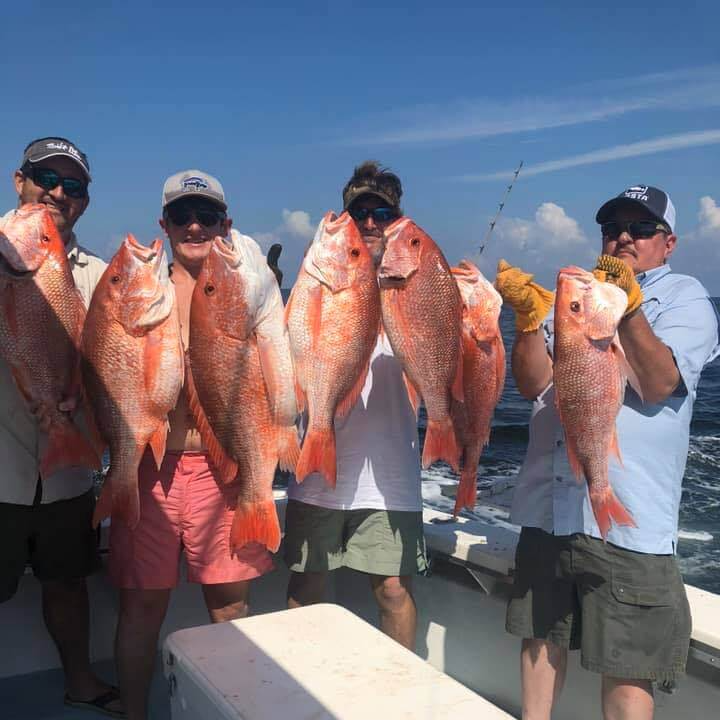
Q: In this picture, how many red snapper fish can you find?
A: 7